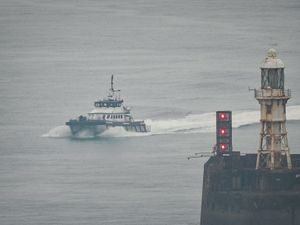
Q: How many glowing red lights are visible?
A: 3